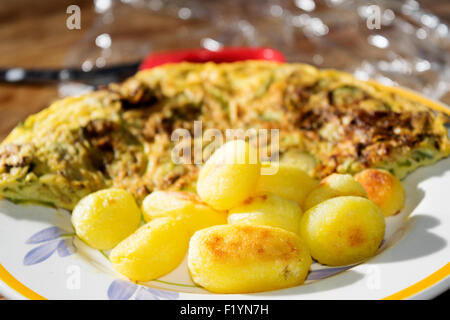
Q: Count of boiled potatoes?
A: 10